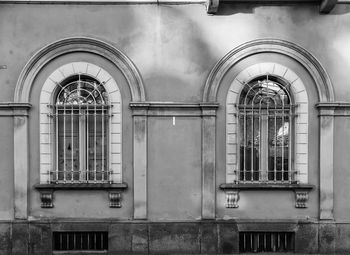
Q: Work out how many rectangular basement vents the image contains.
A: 2